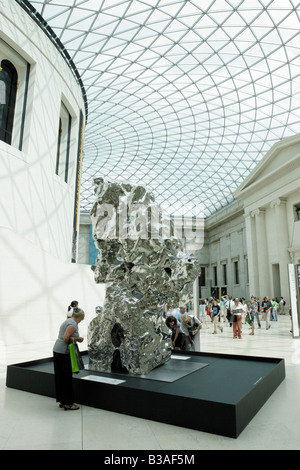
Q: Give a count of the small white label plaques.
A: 2